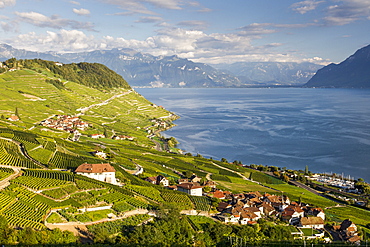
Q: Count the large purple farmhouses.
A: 0